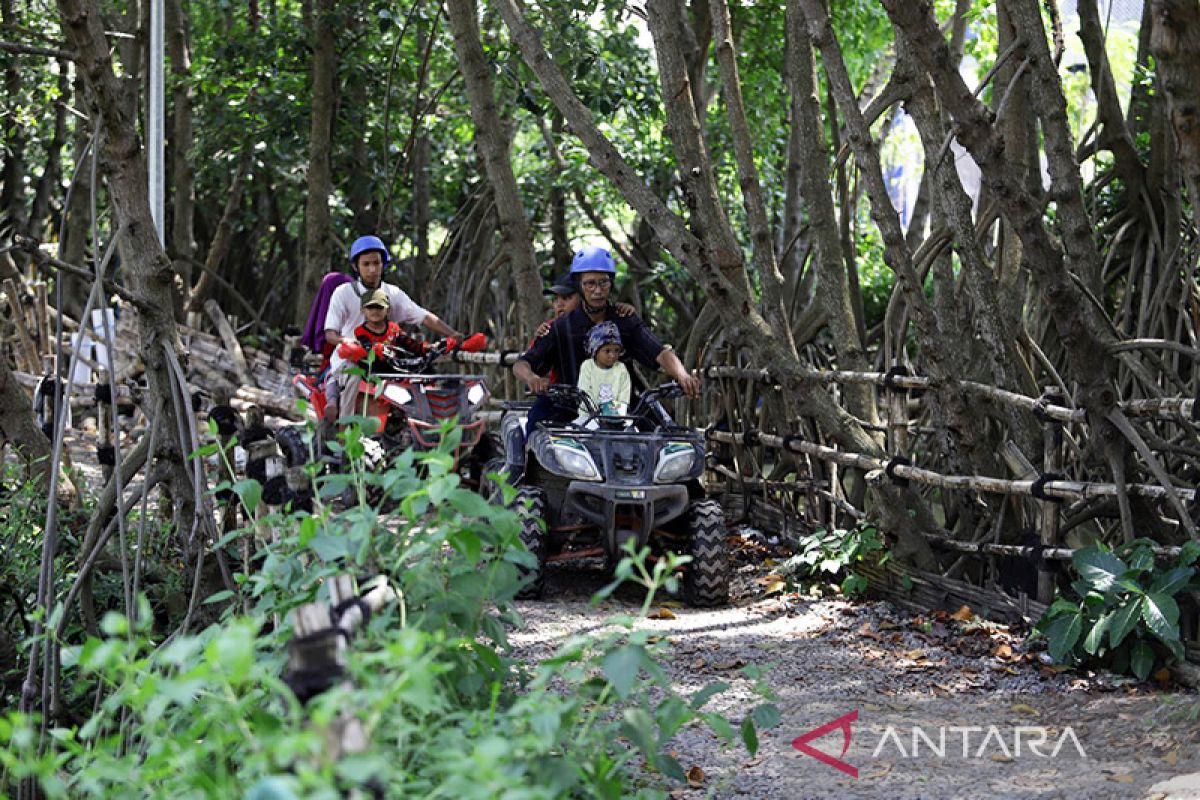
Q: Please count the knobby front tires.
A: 2